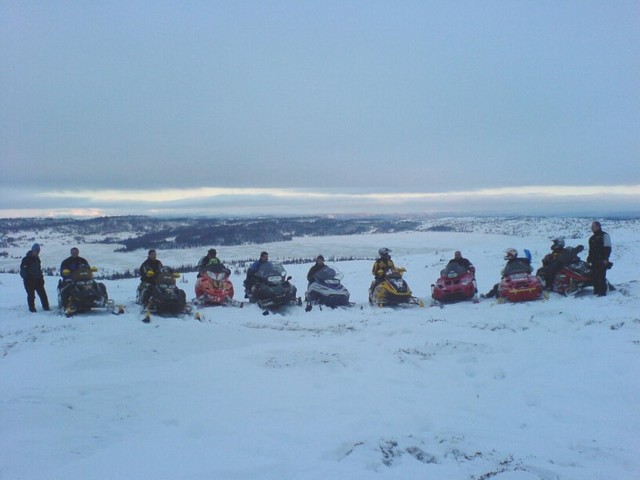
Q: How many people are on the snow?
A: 11